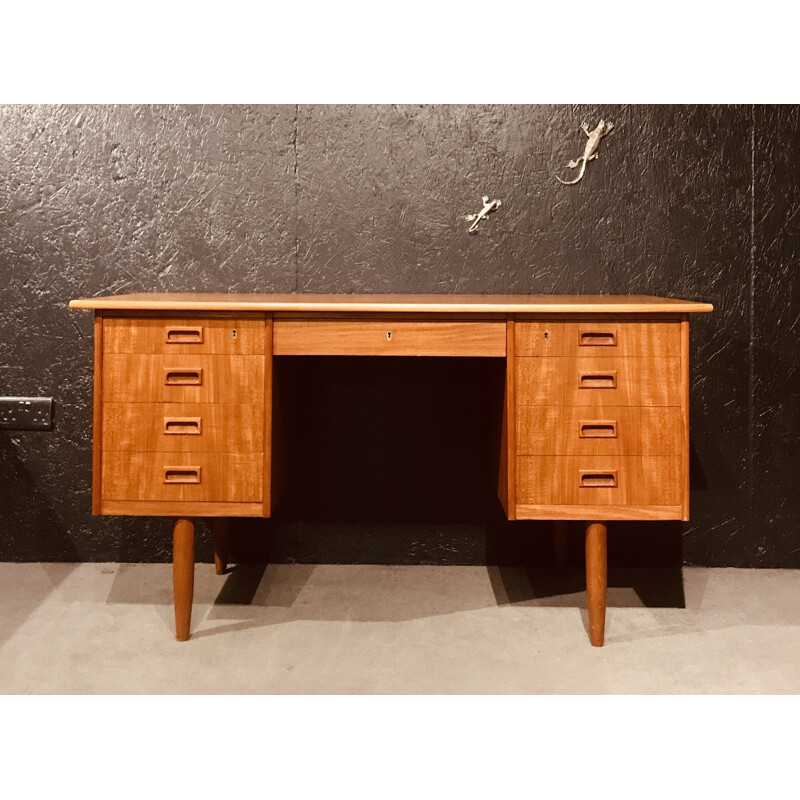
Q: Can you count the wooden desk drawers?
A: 9